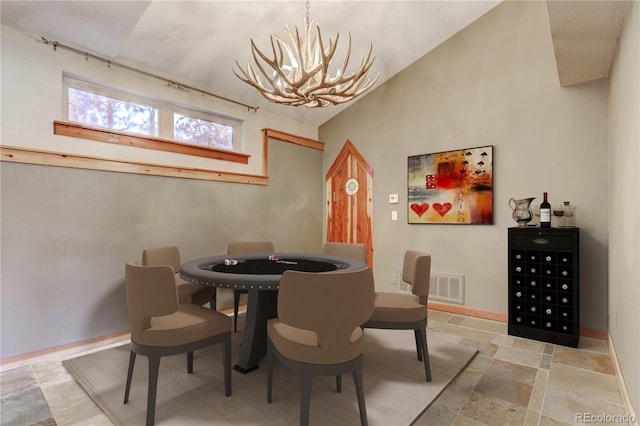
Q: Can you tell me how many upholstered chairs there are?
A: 6